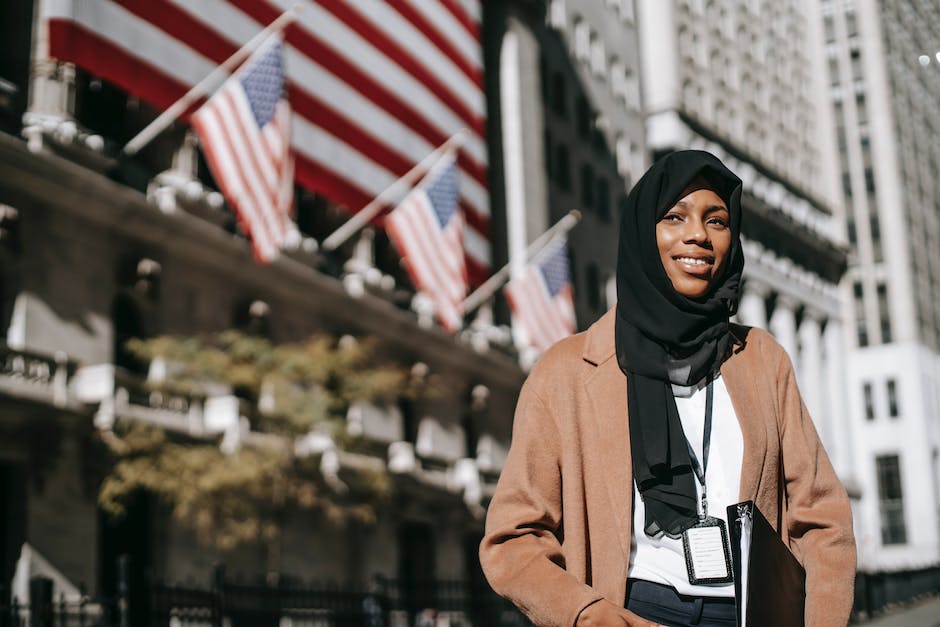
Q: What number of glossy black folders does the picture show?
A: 1